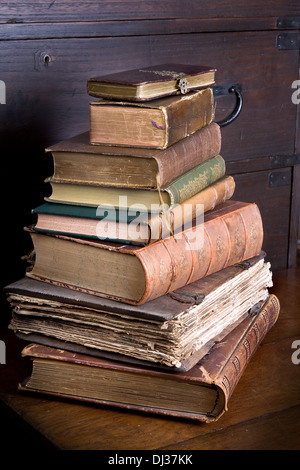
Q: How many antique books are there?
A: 8